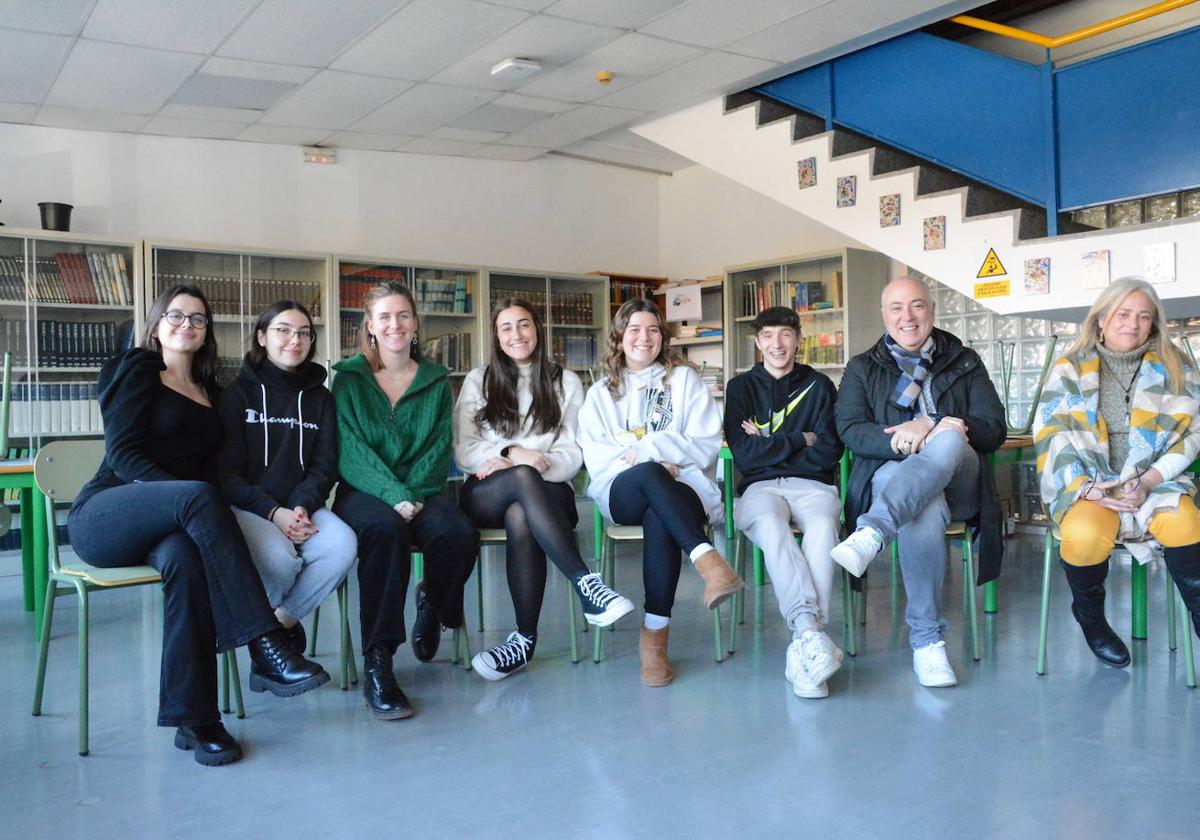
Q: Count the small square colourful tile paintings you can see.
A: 7